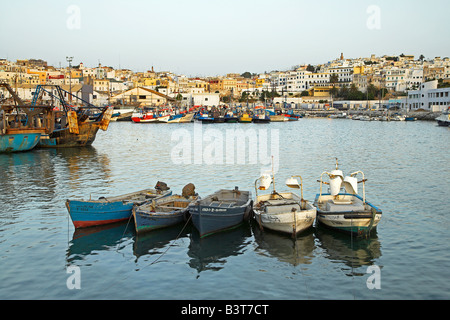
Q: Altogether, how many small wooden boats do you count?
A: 5